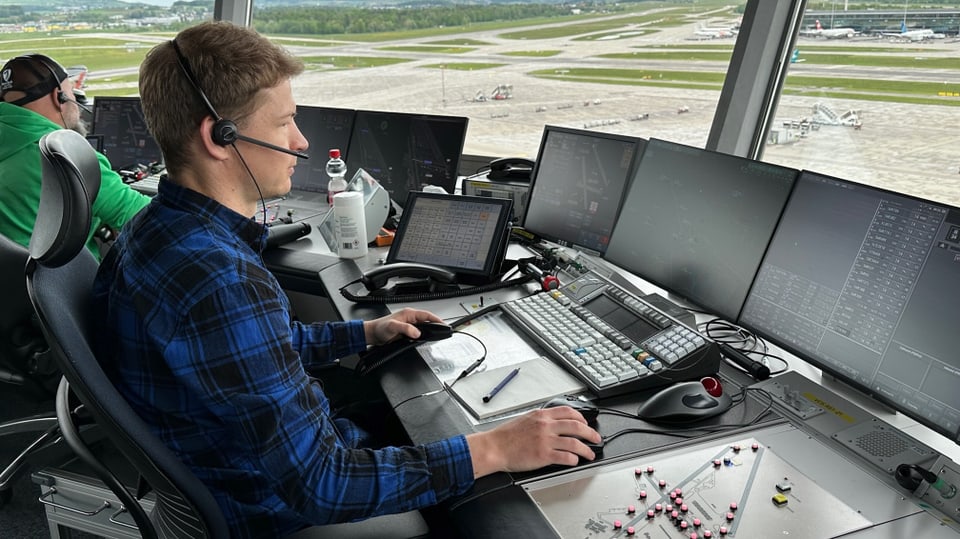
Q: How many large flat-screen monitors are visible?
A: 6